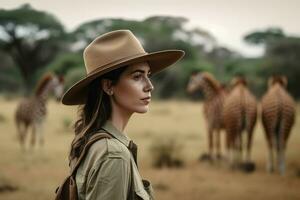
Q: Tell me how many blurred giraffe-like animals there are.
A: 4